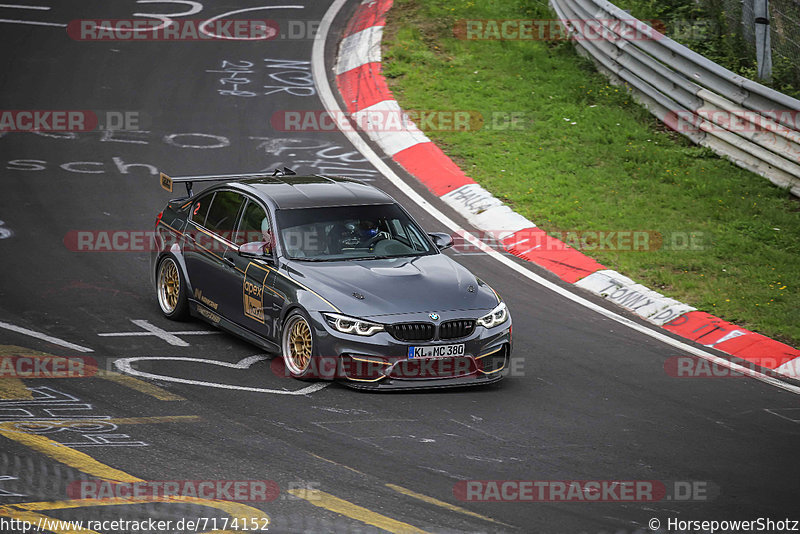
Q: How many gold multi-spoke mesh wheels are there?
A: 2